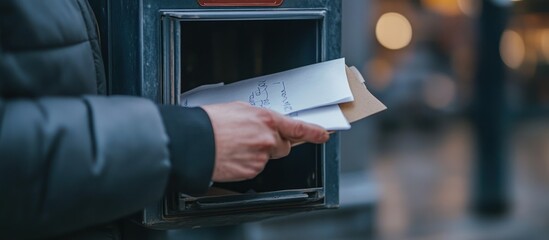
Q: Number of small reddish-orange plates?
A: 1